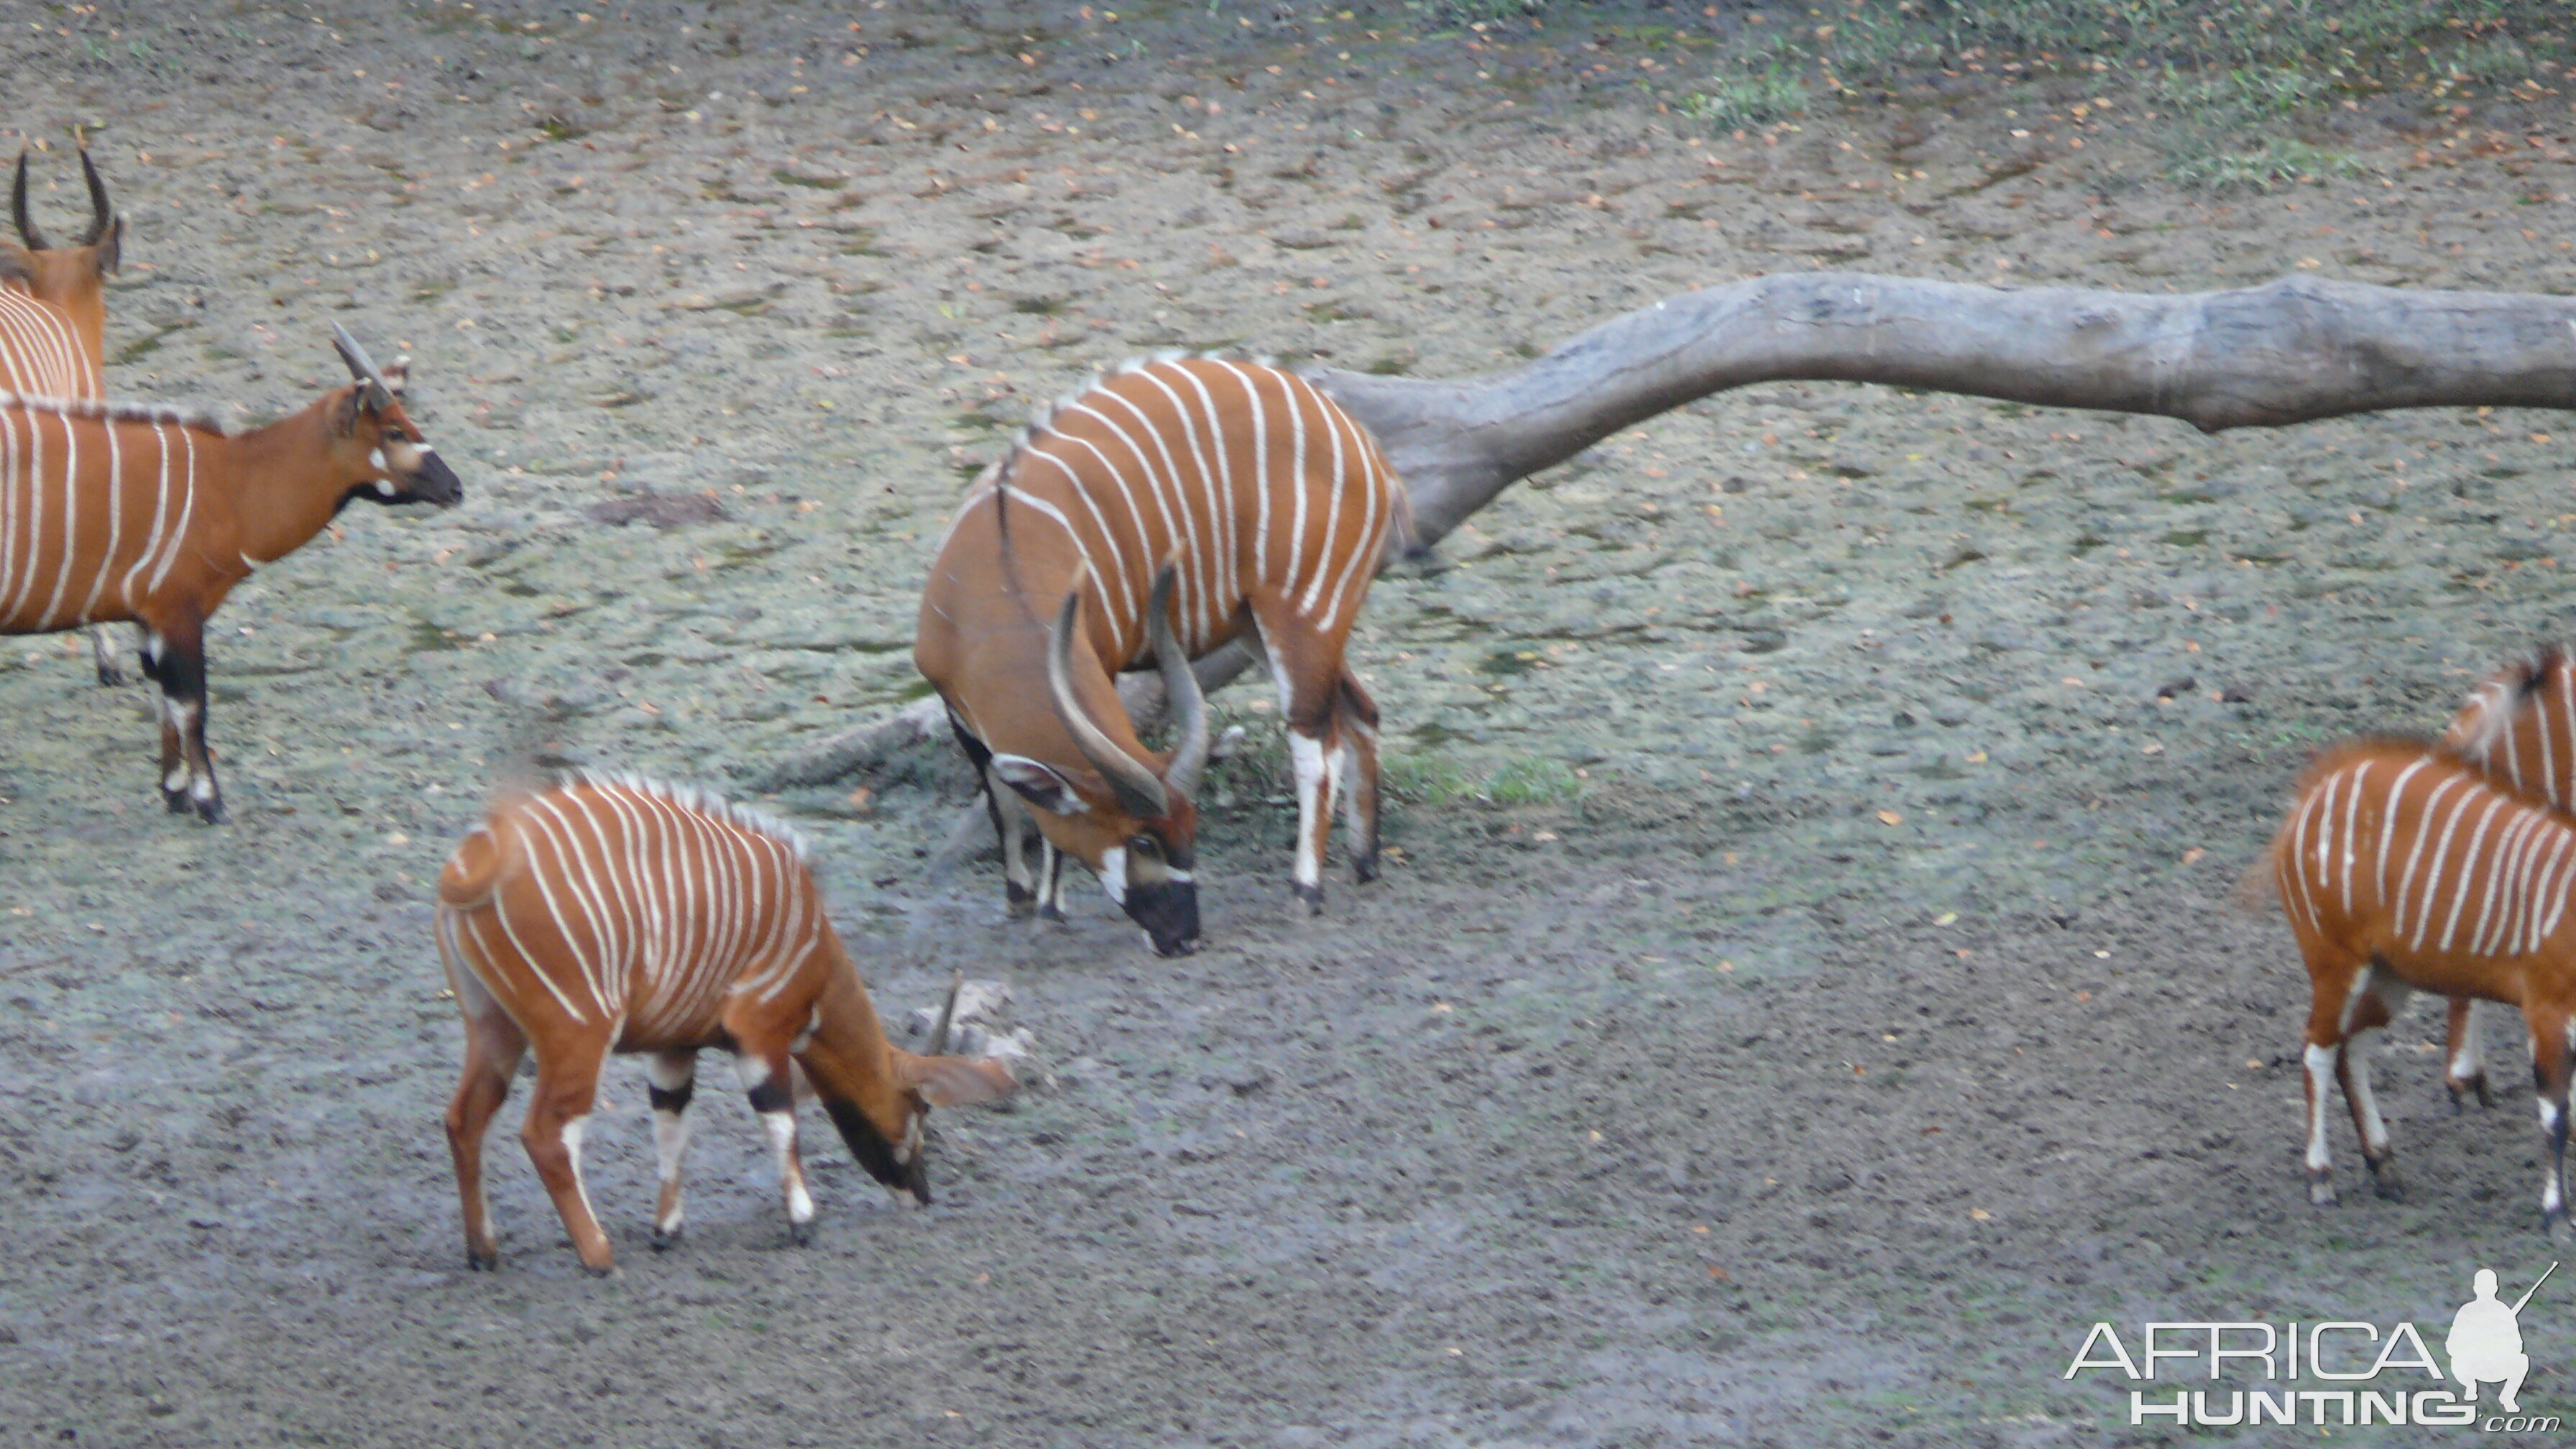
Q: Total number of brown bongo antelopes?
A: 6